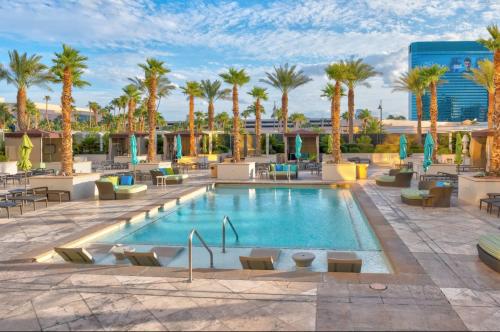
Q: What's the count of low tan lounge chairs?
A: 4